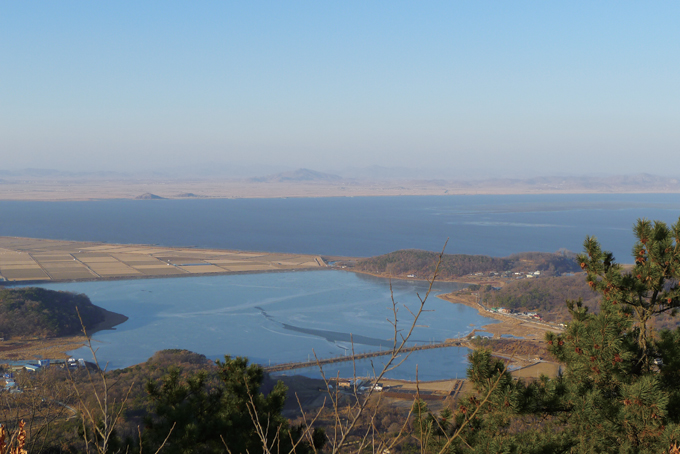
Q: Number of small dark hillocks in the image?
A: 2